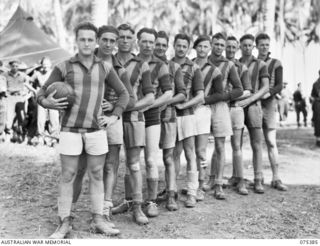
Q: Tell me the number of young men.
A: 11